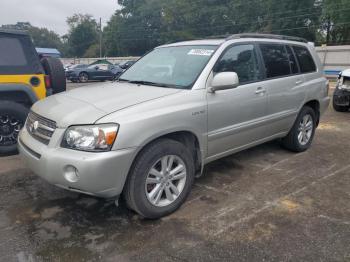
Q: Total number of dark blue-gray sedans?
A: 1